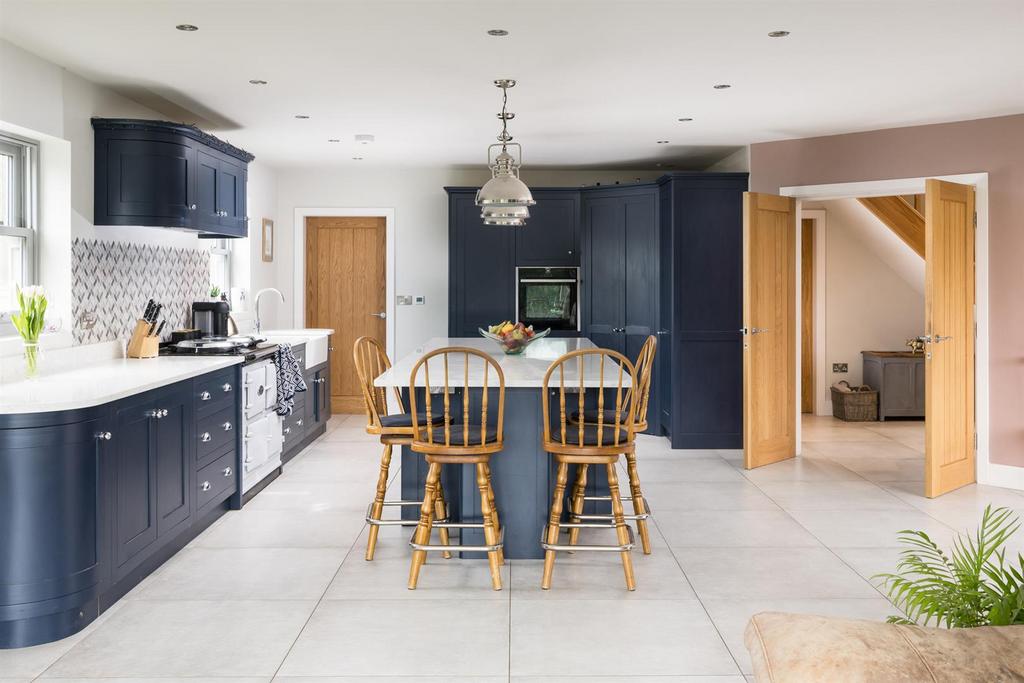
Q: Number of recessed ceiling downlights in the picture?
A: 10